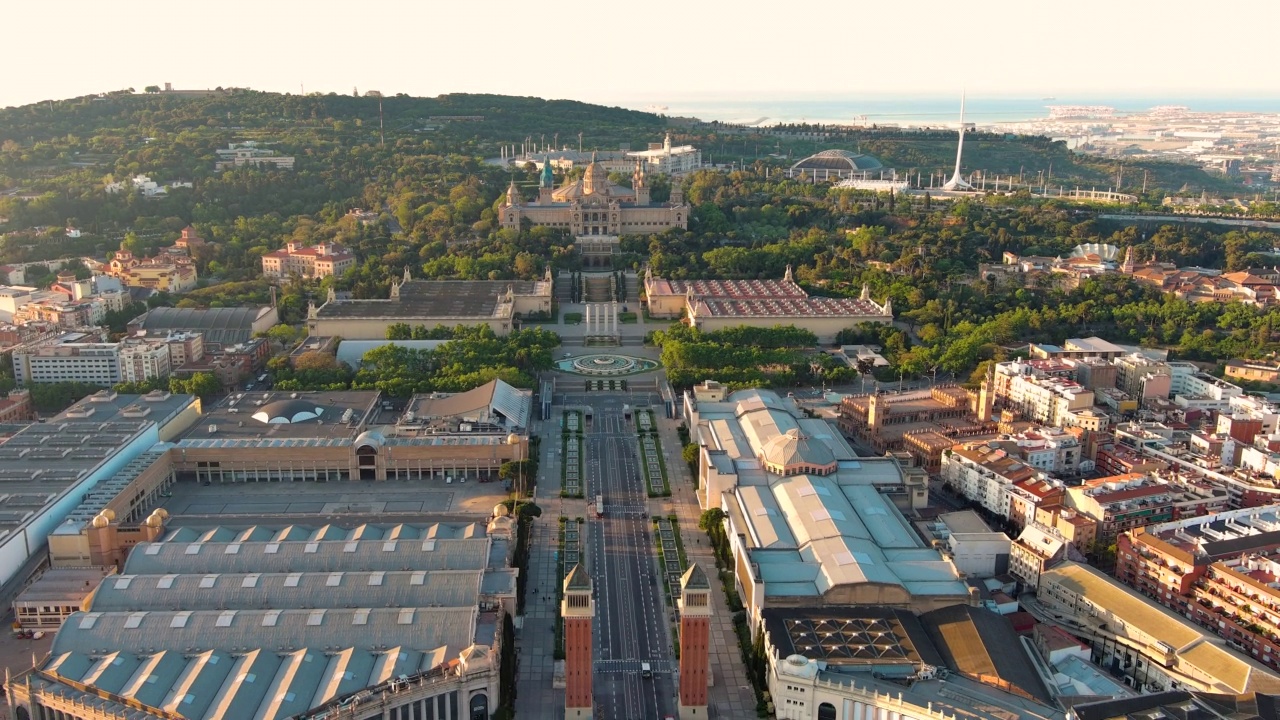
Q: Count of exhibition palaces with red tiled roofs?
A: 1